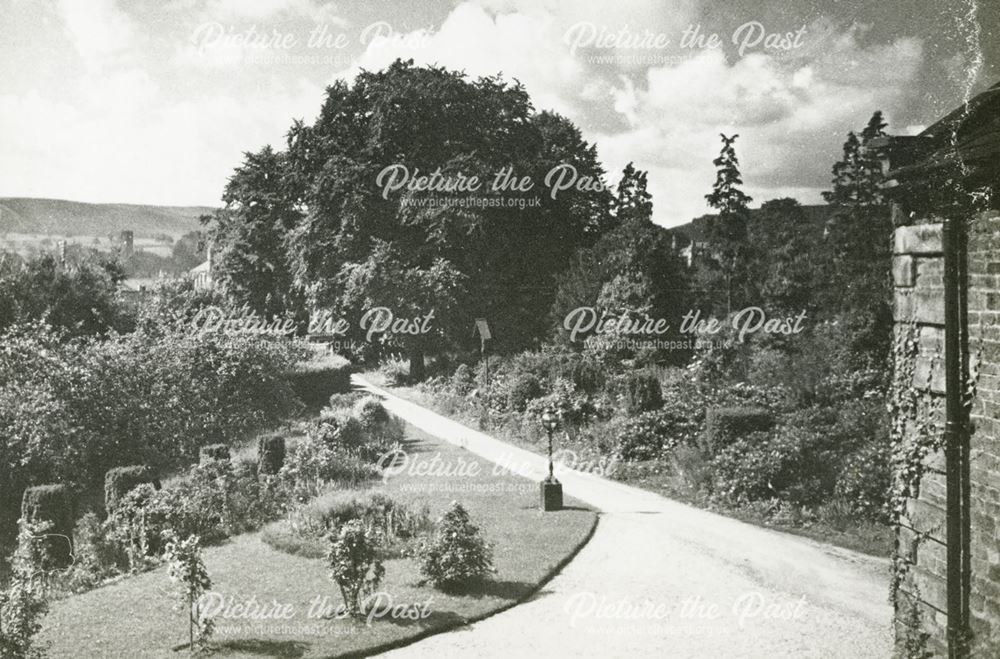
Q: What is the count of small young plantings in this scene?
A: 3